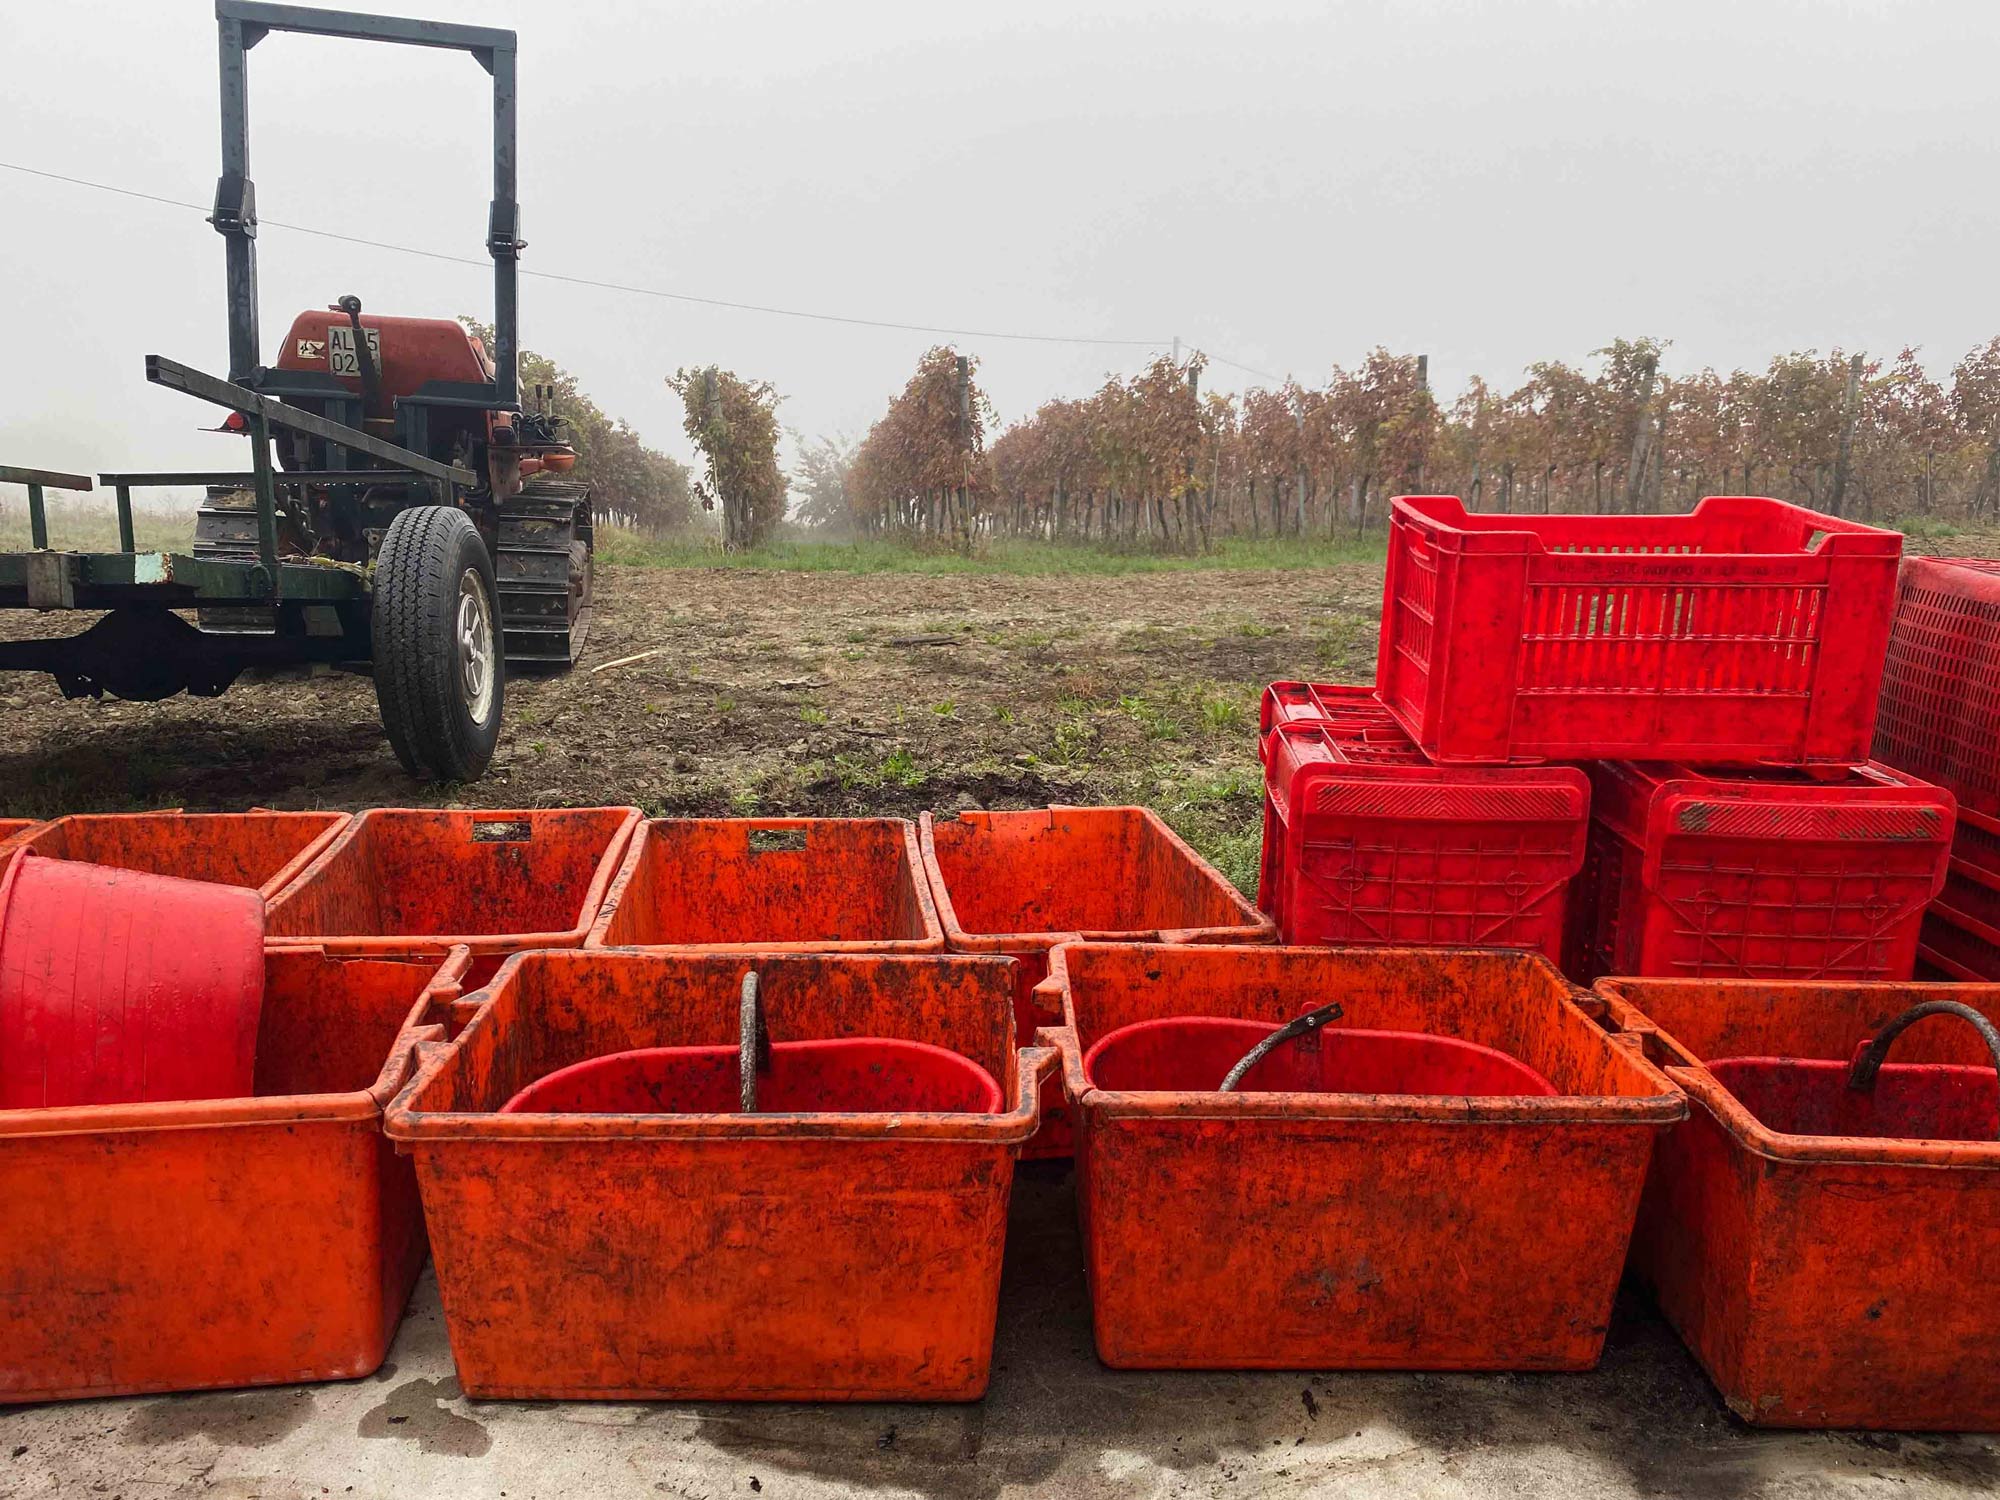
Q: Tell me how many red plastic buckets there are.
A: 4